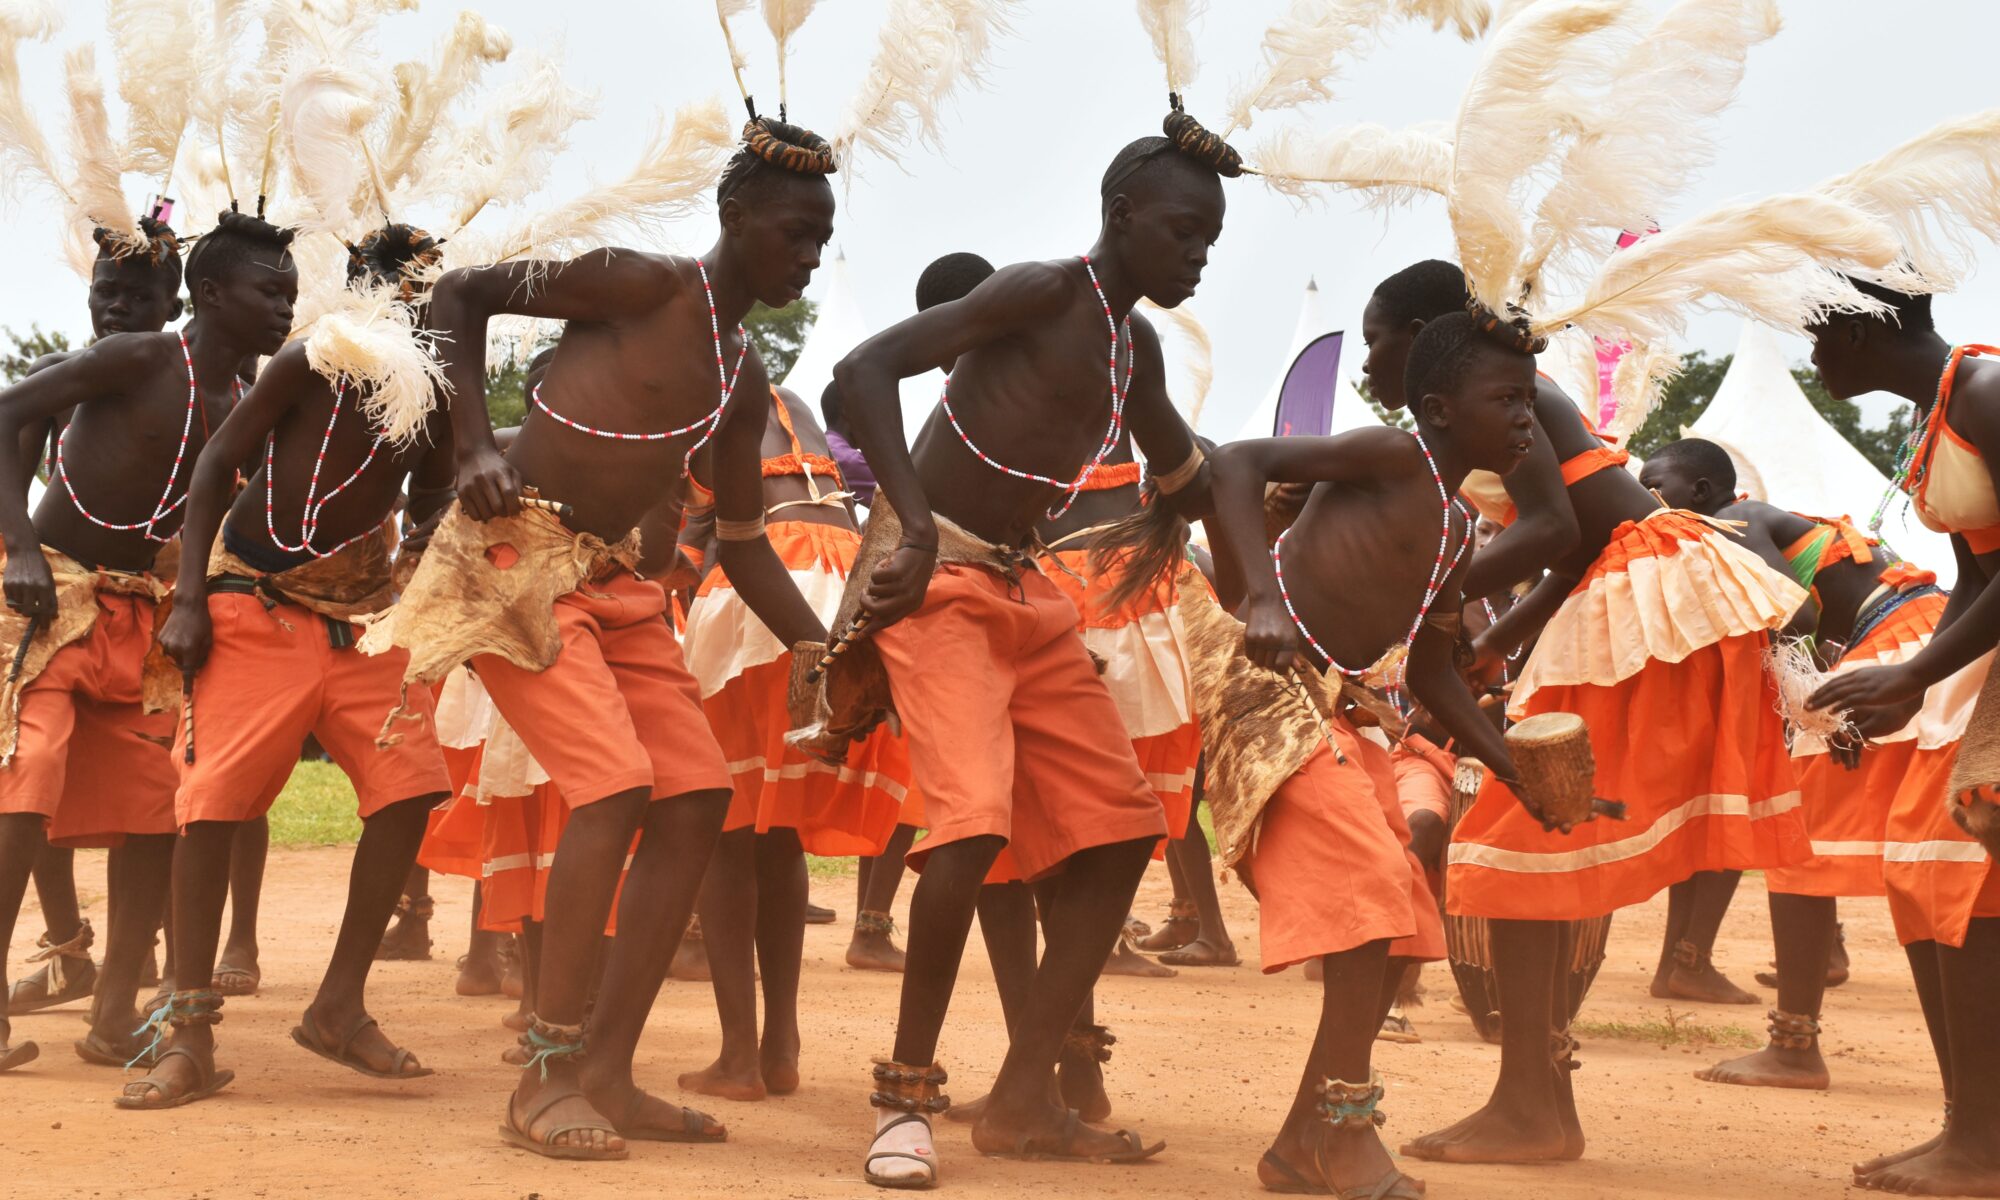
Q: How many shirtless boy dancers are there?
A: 6